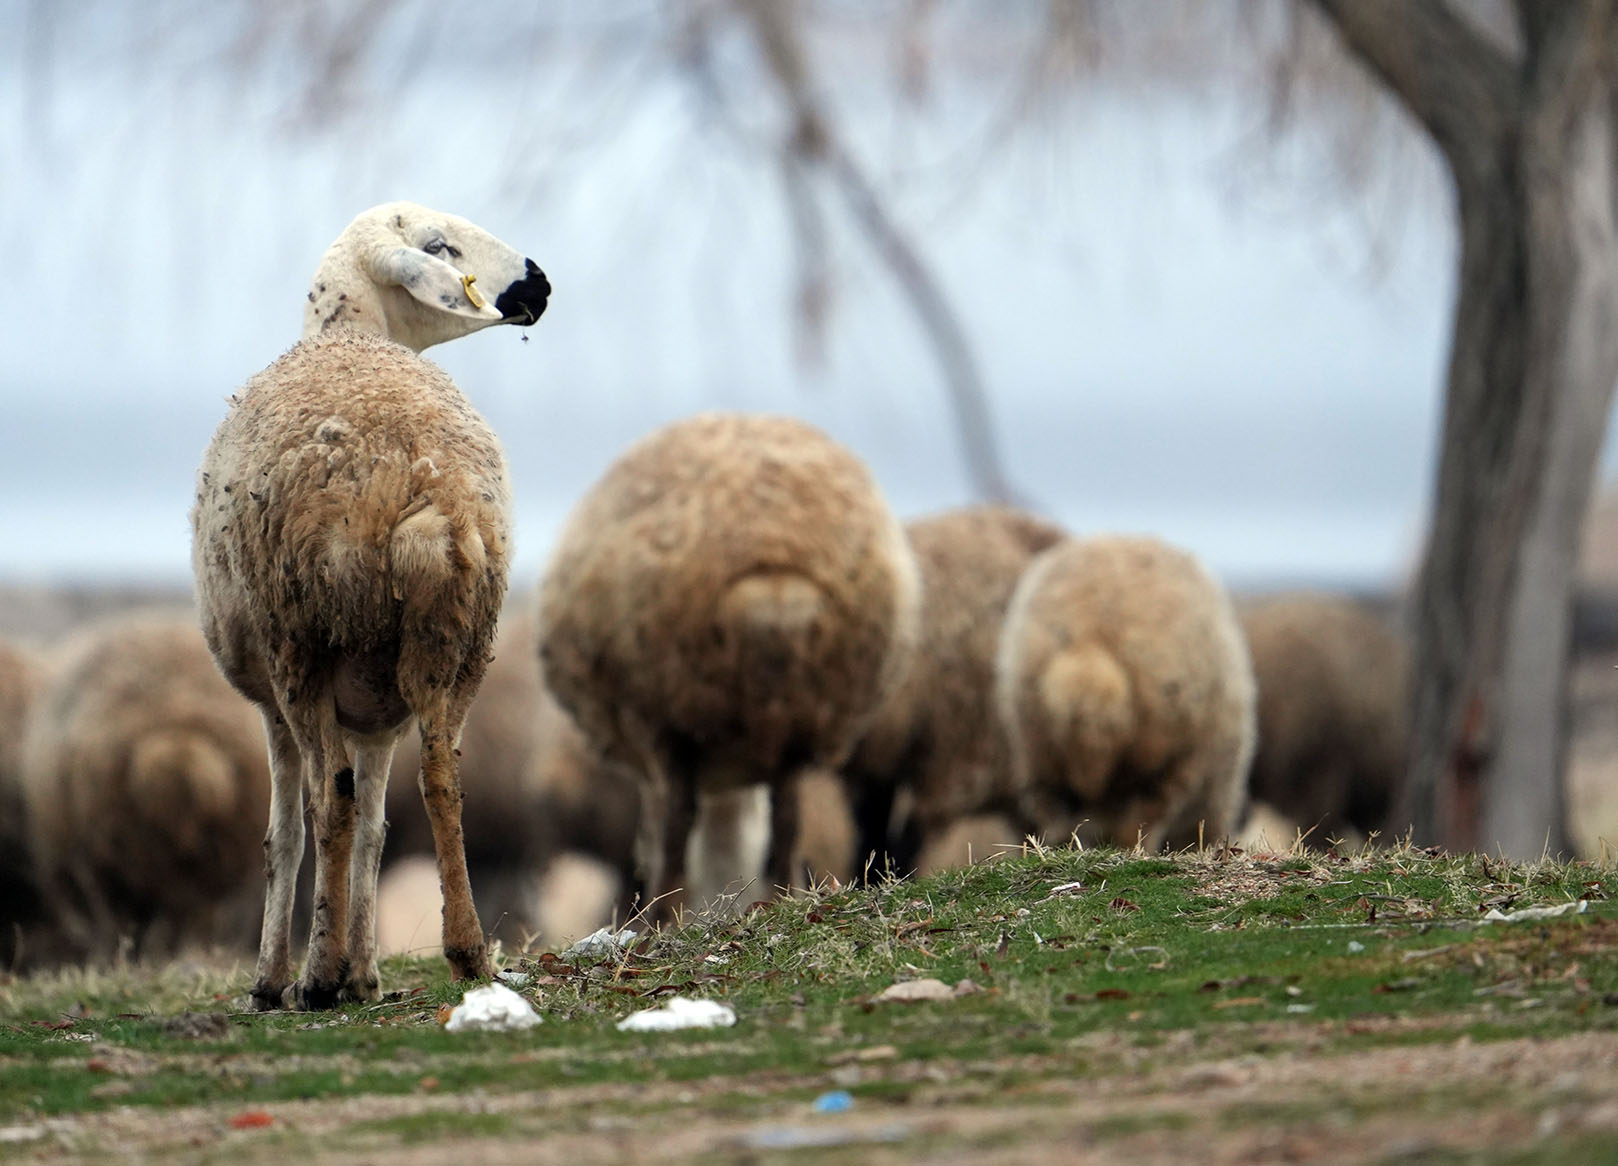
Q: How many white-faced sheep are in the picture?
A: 1